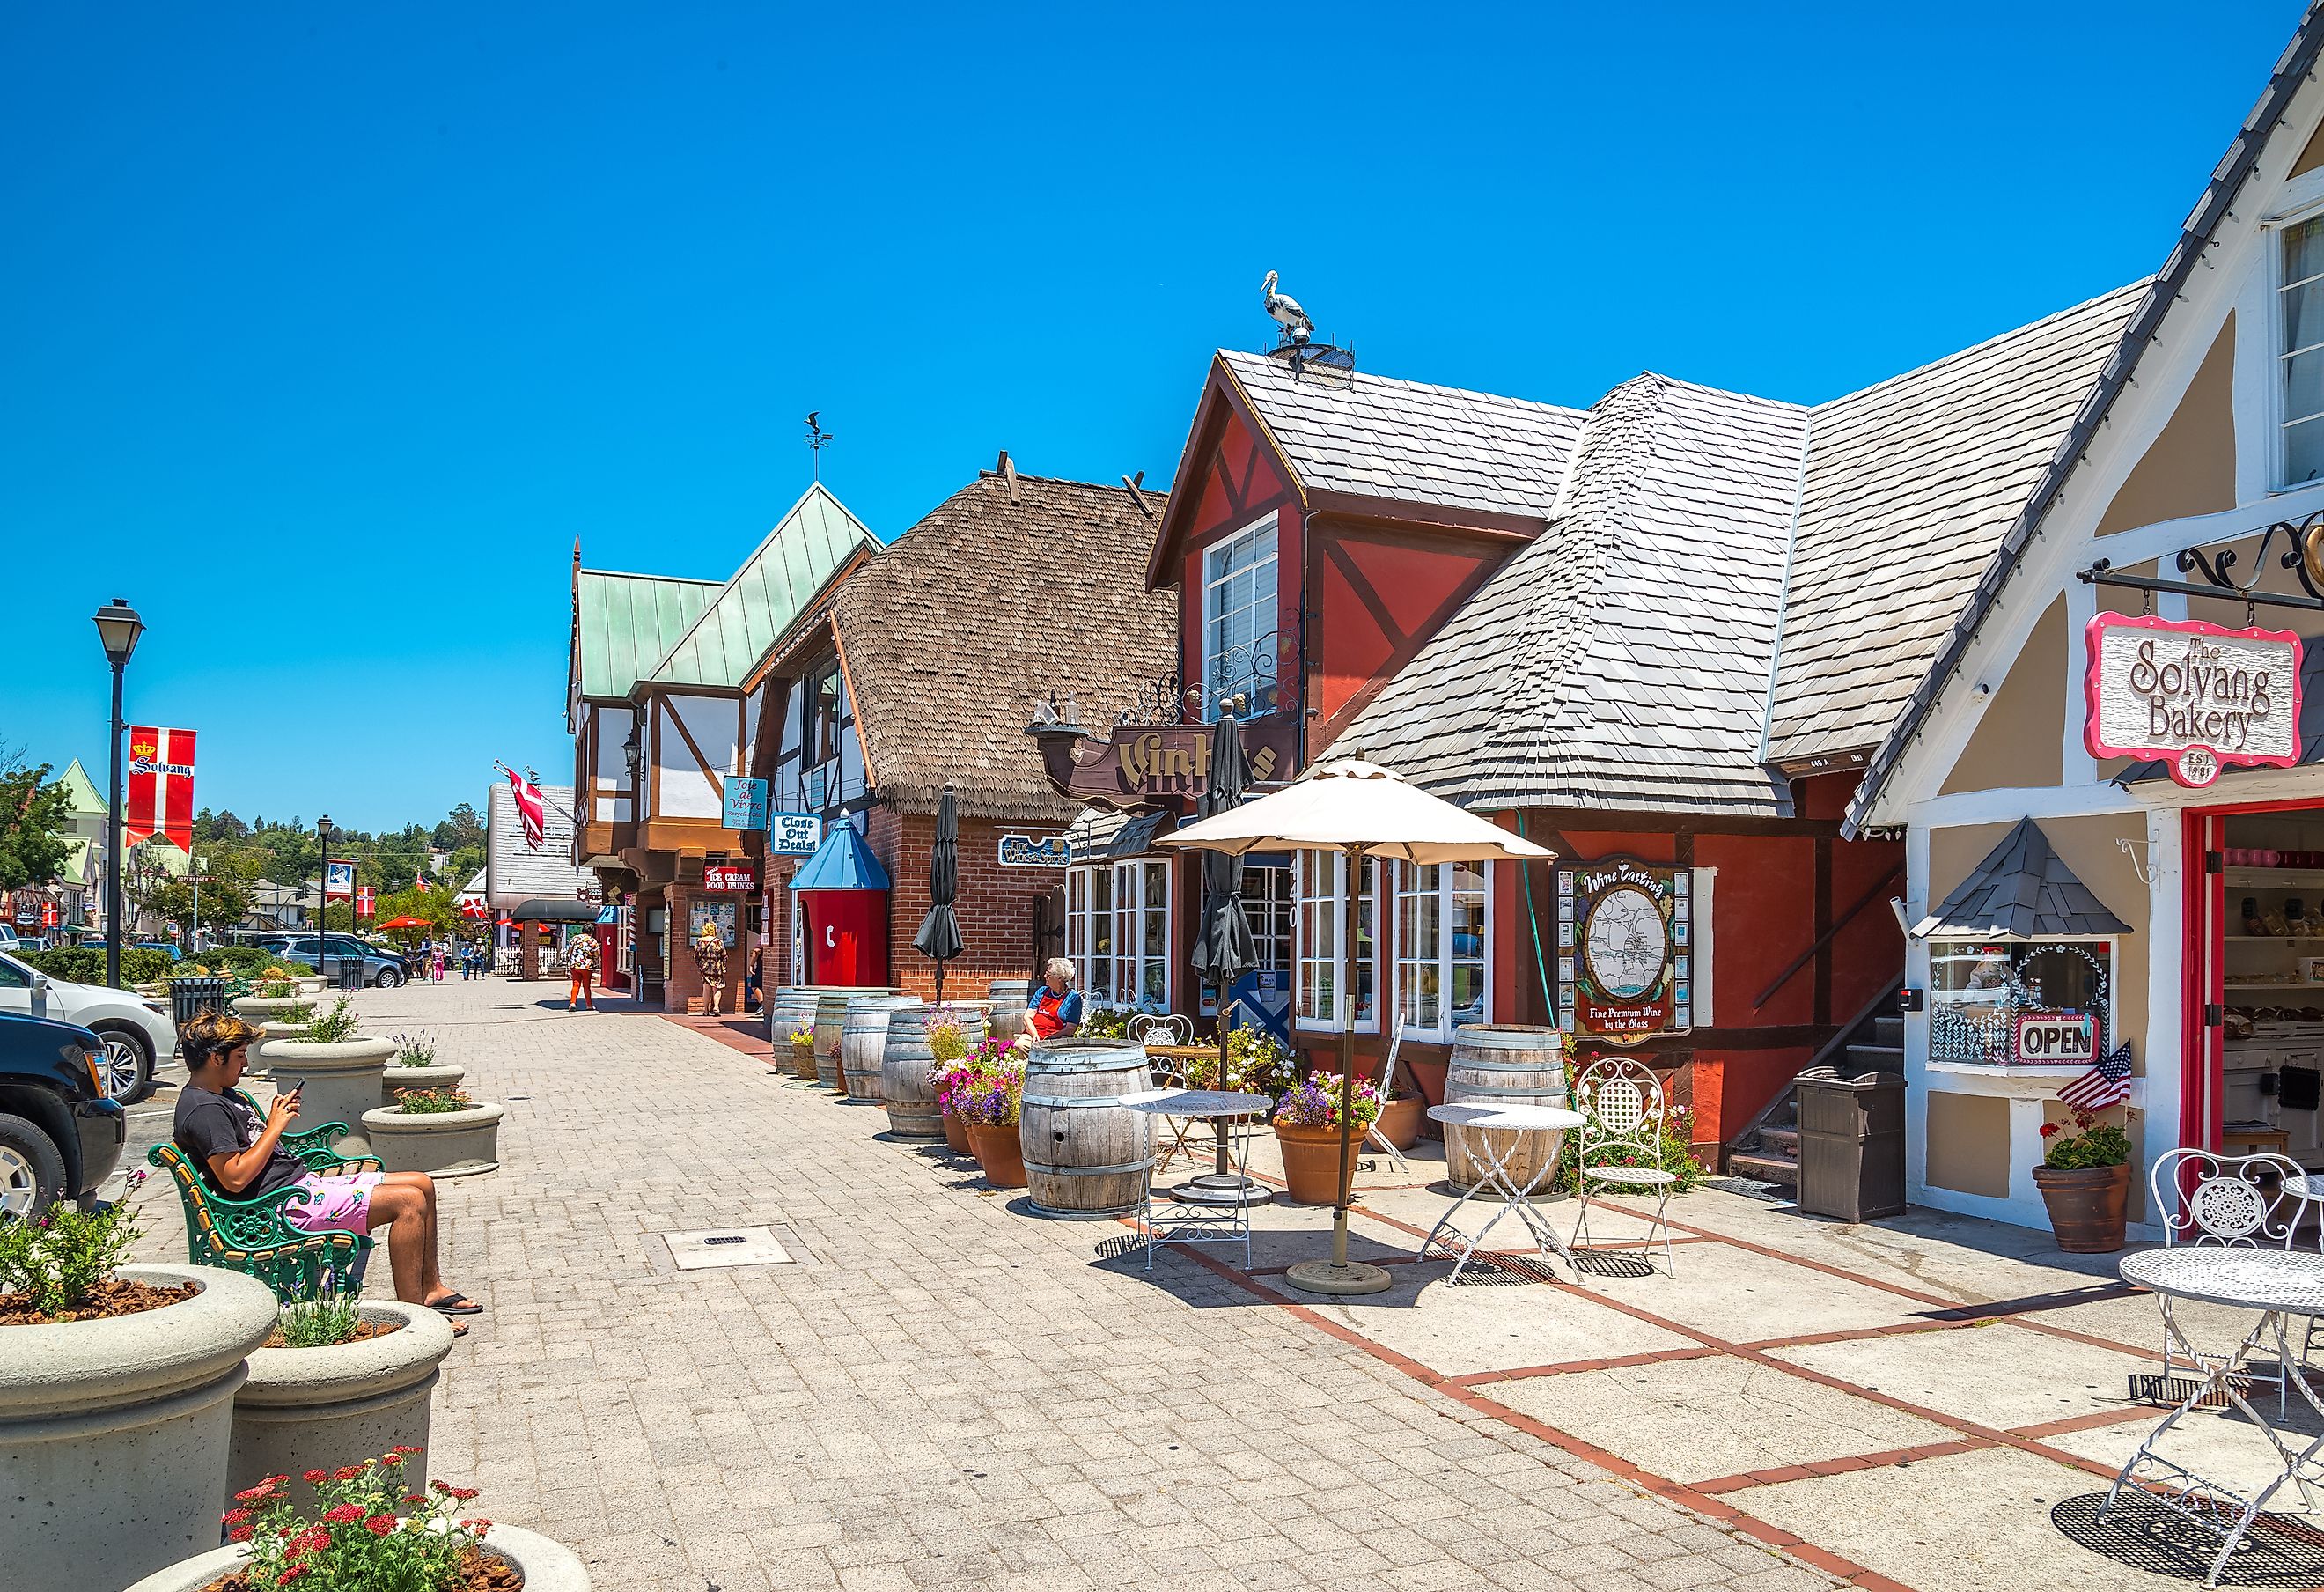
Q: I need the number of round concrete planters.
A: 8